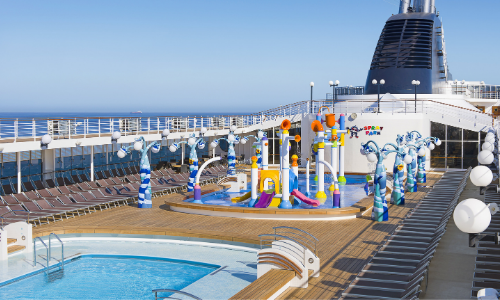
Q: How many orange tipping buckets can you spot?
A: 1